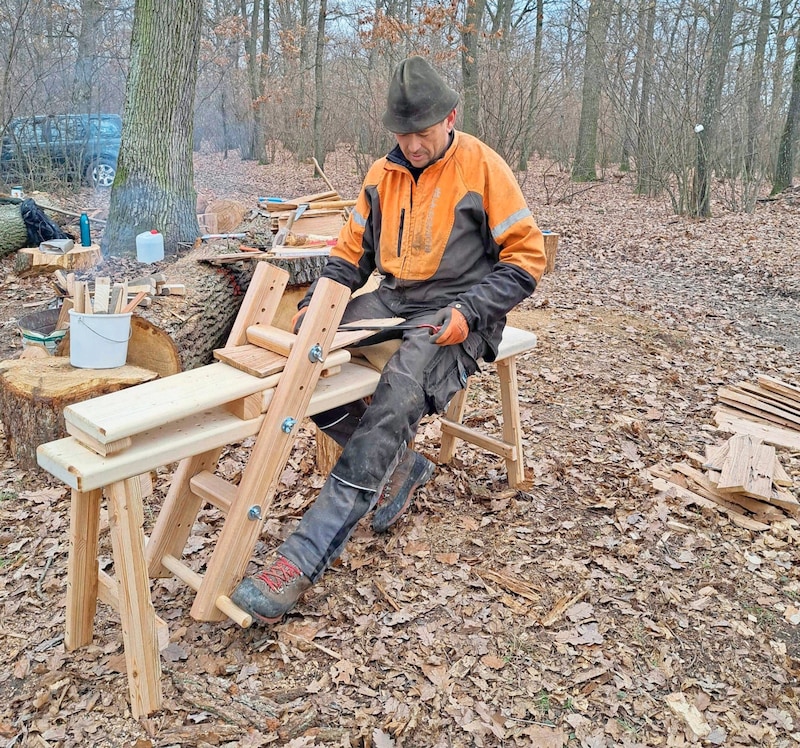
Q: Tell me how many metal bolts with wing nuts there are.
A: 3